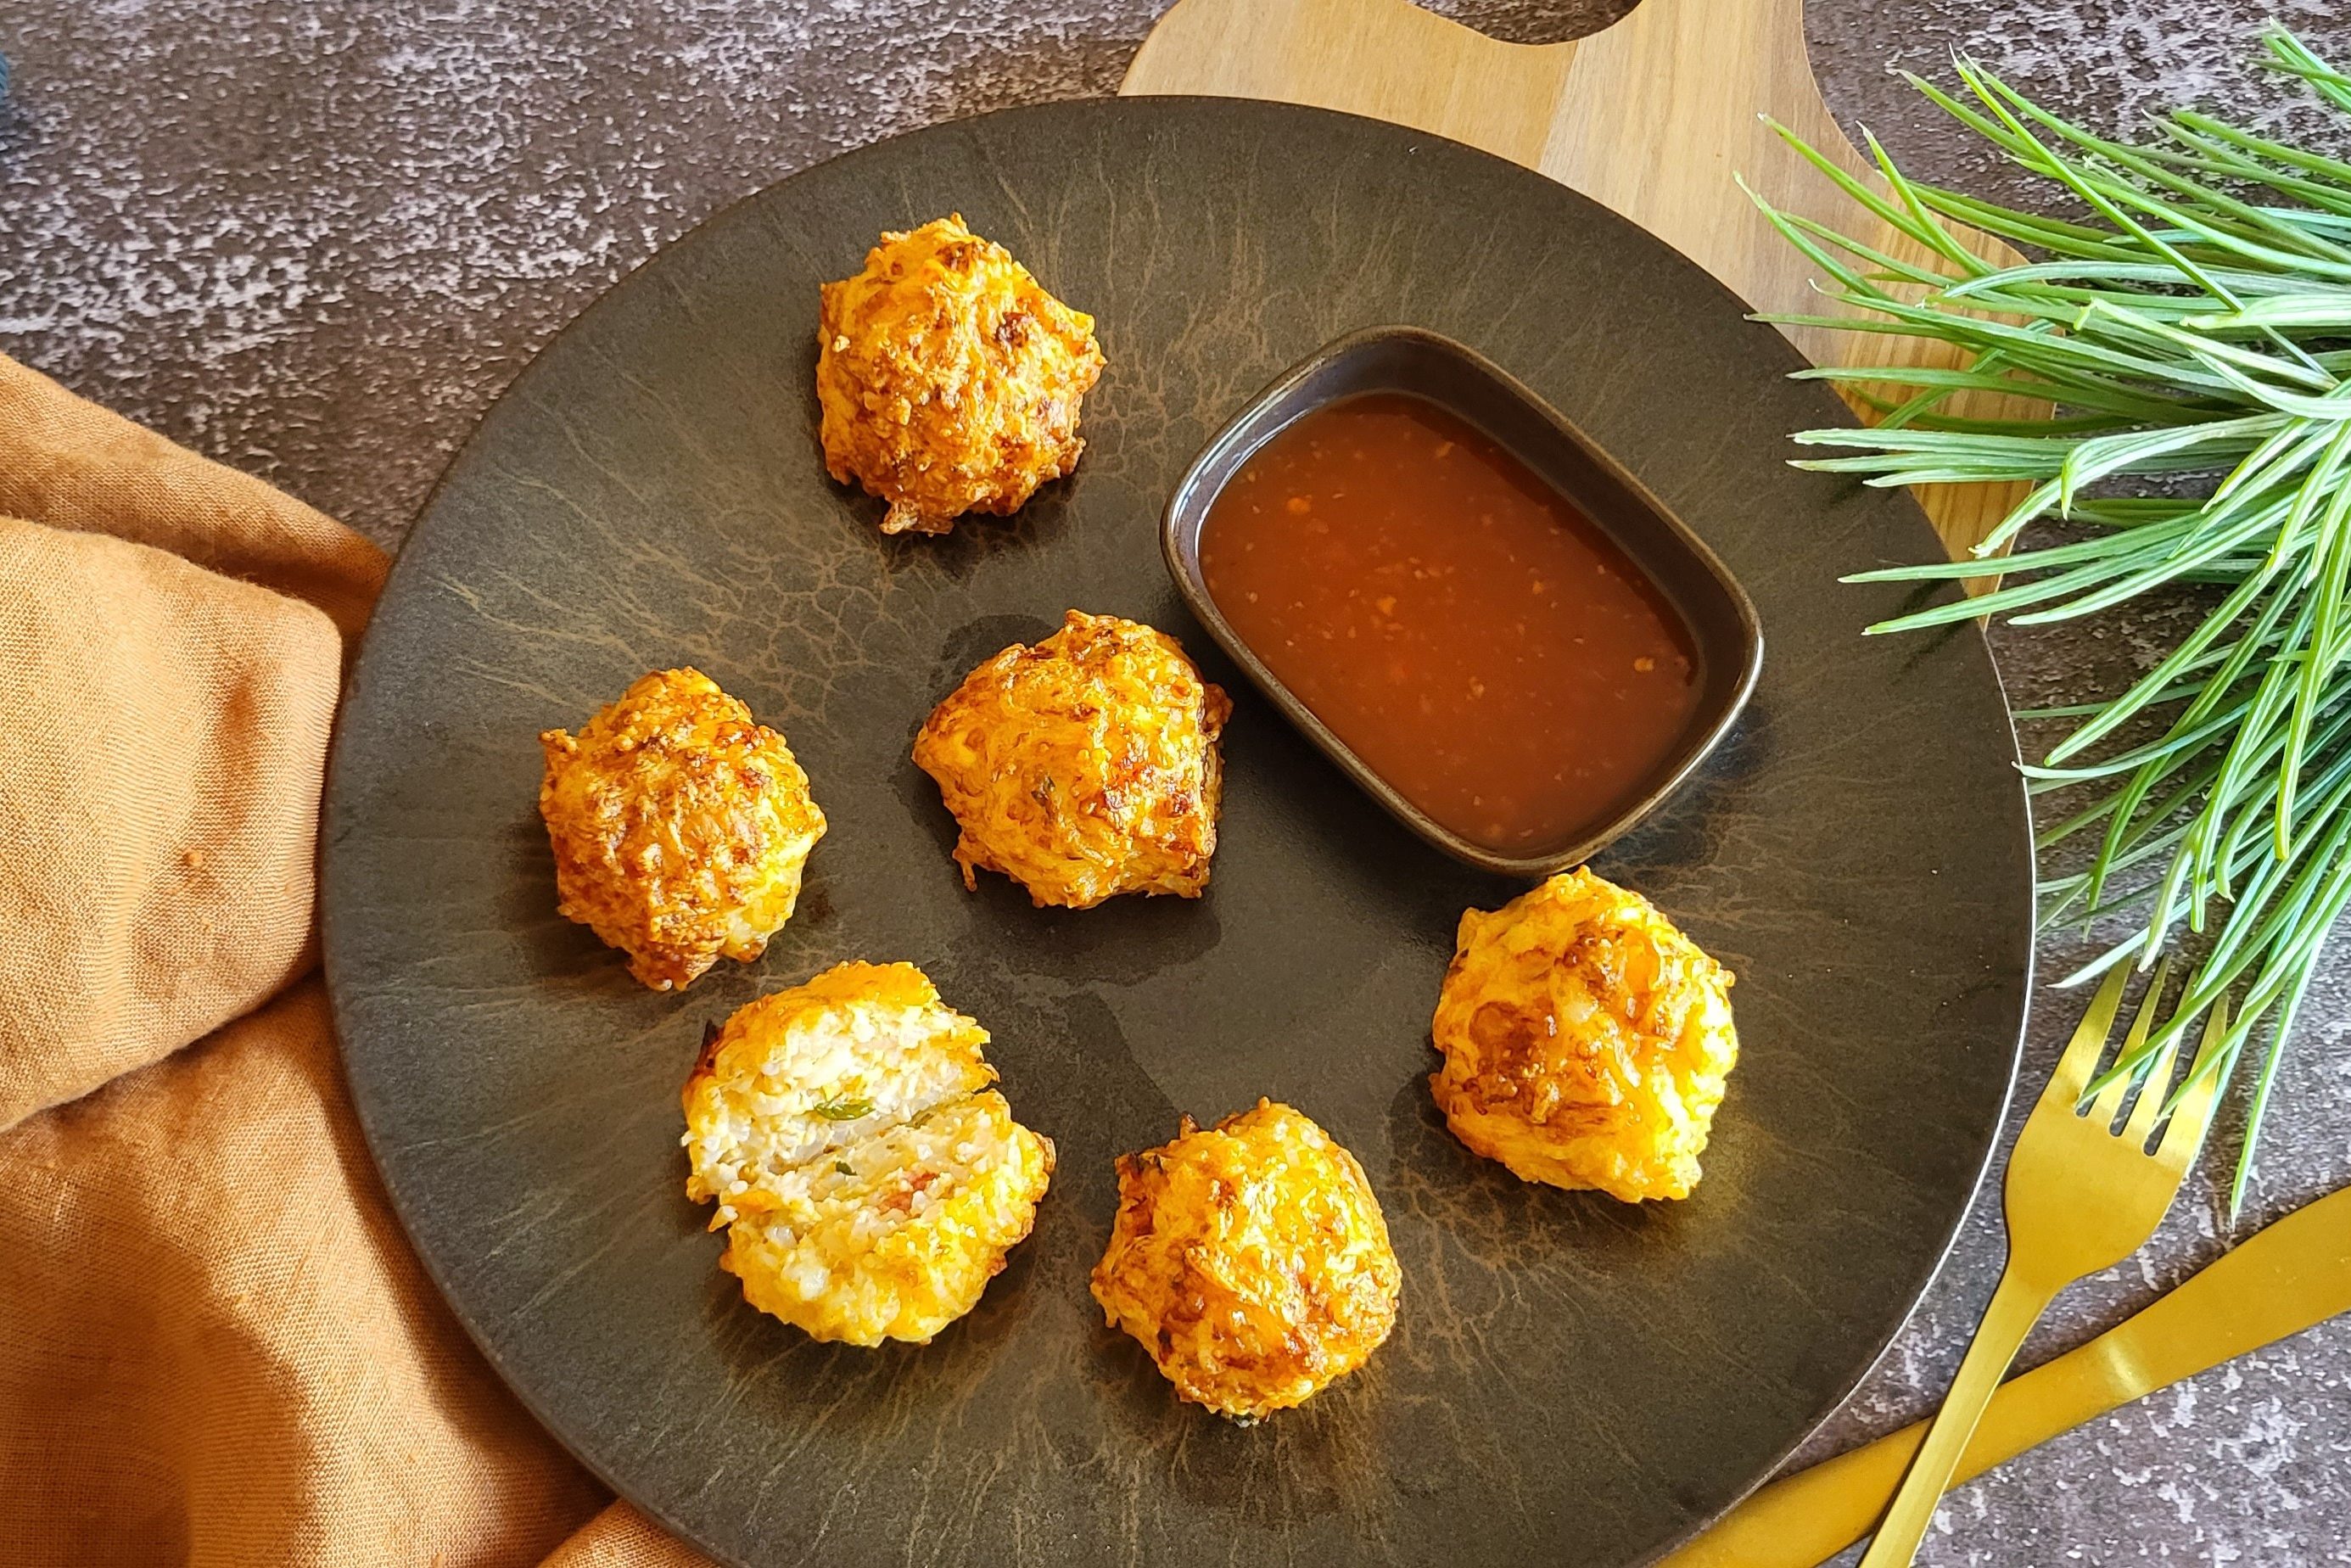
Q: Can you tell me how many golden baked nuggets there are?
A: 6